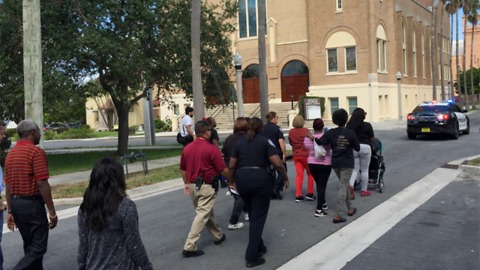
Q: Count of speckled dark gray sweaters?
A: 1